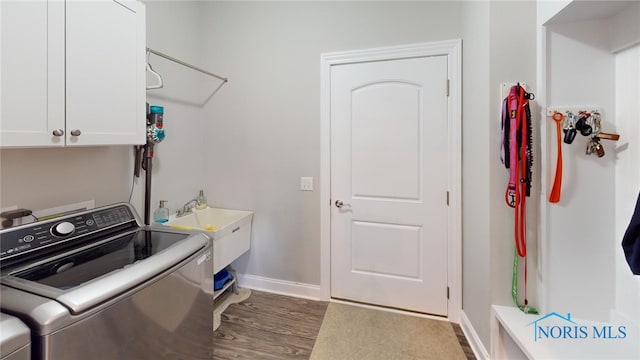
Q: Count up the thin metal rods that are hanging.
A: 1